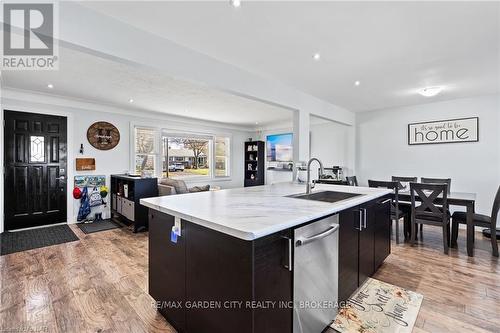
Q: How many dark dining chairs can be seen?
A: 6